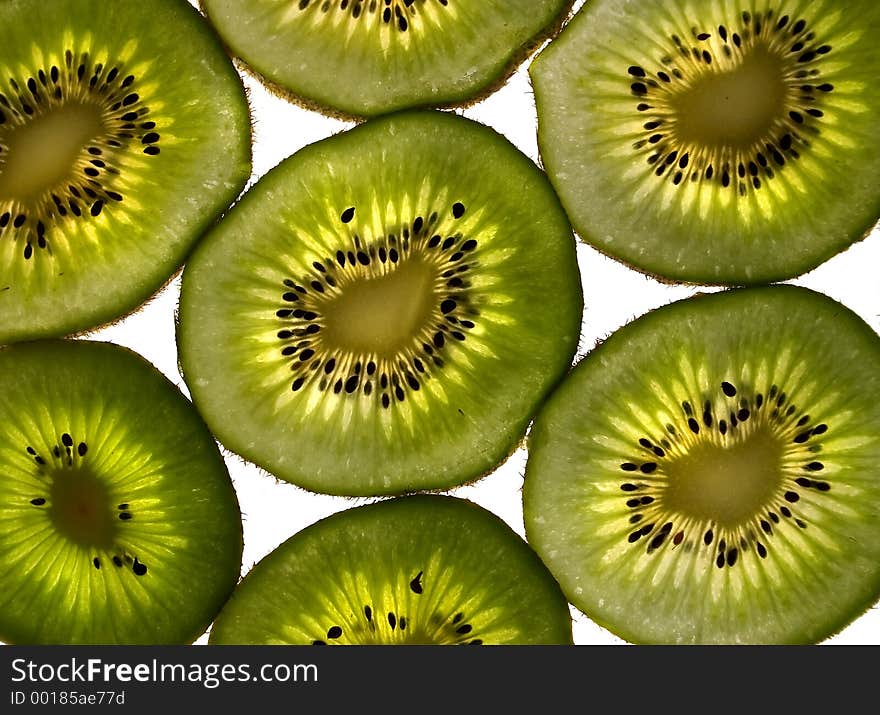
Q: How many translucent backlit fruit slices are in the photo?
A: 7